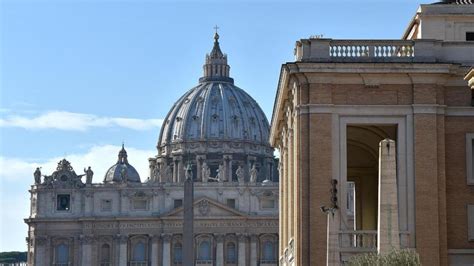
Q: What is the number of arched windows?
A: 7